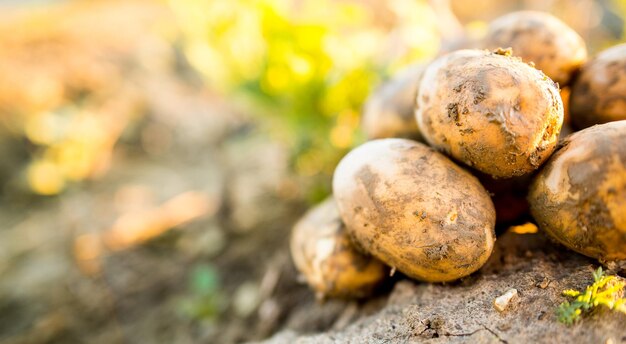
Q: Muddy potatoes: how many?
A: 7